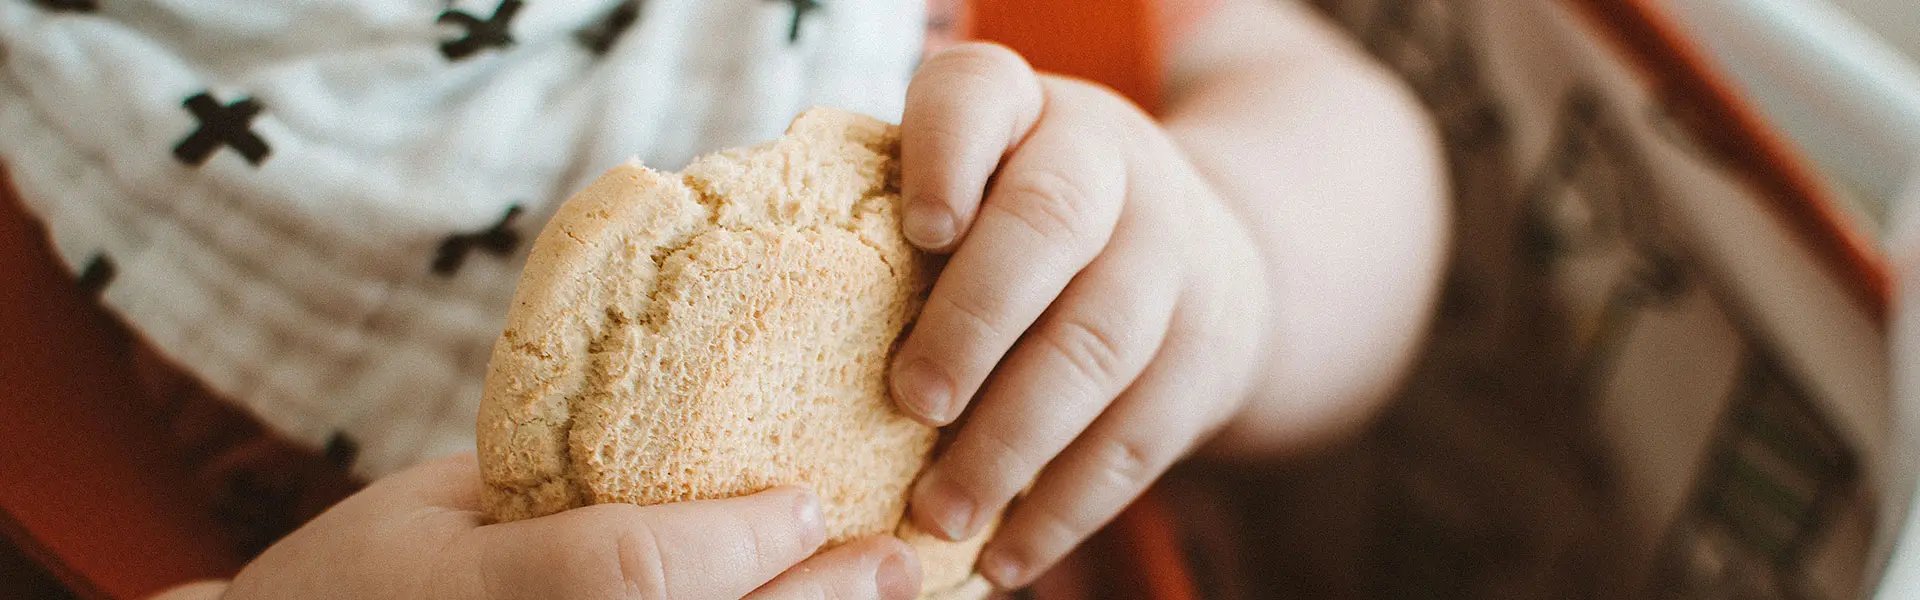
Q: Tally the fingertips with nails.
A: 6